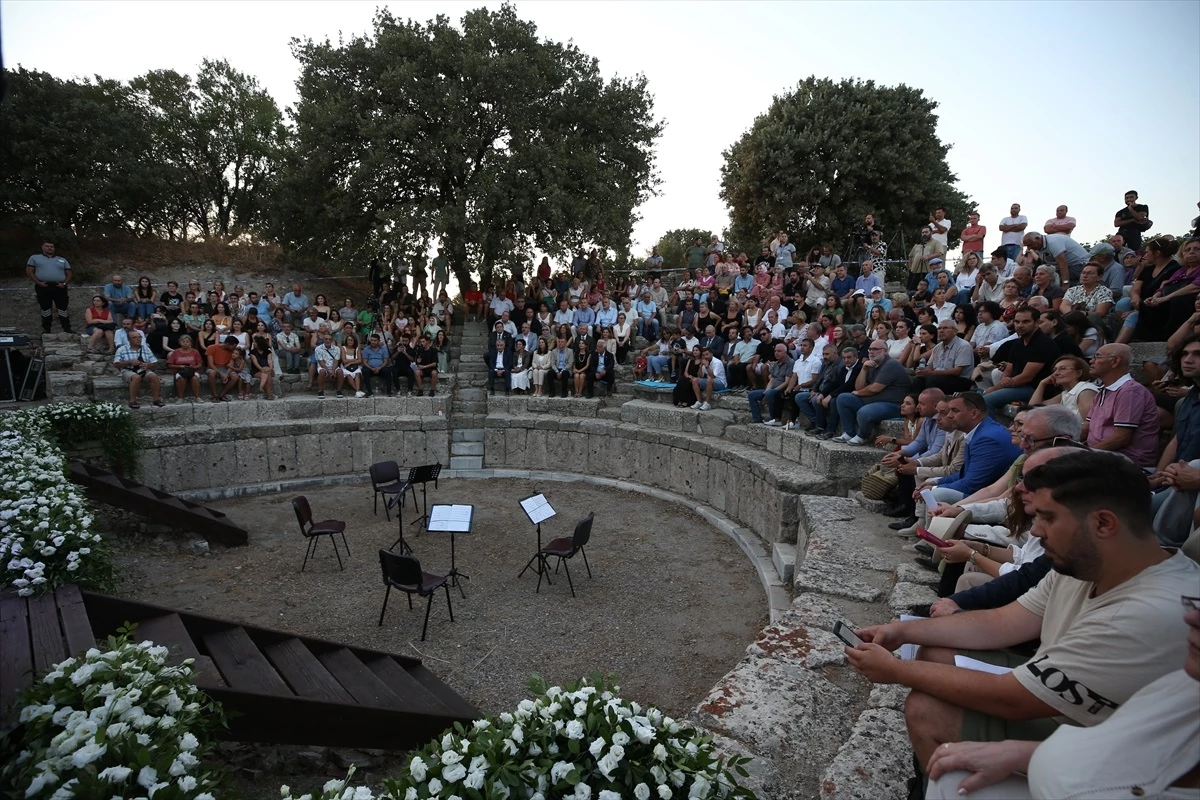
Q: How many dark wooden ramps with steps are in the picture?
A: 2